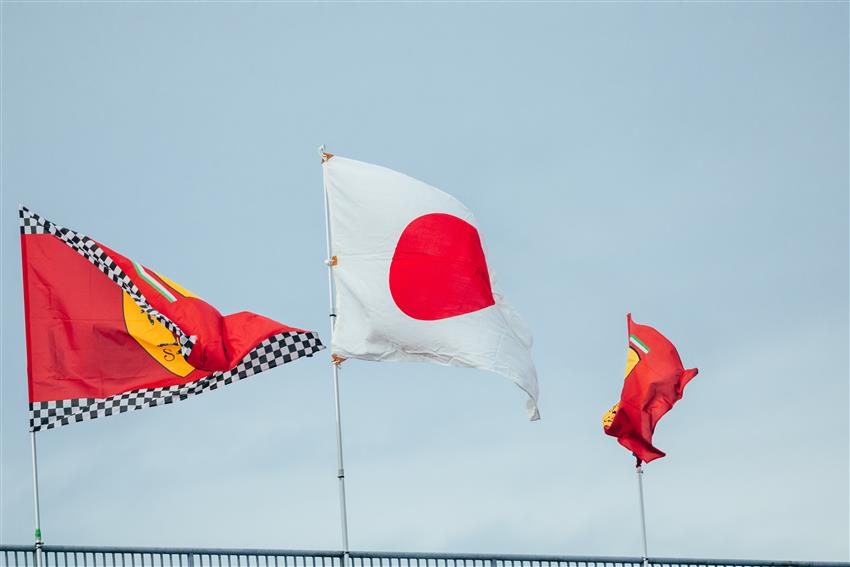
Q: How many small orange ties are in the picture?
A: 3